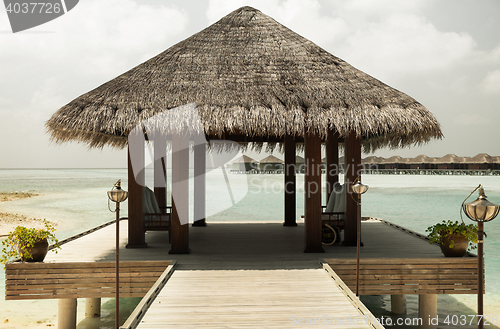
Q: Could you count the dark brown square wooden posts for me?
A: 8